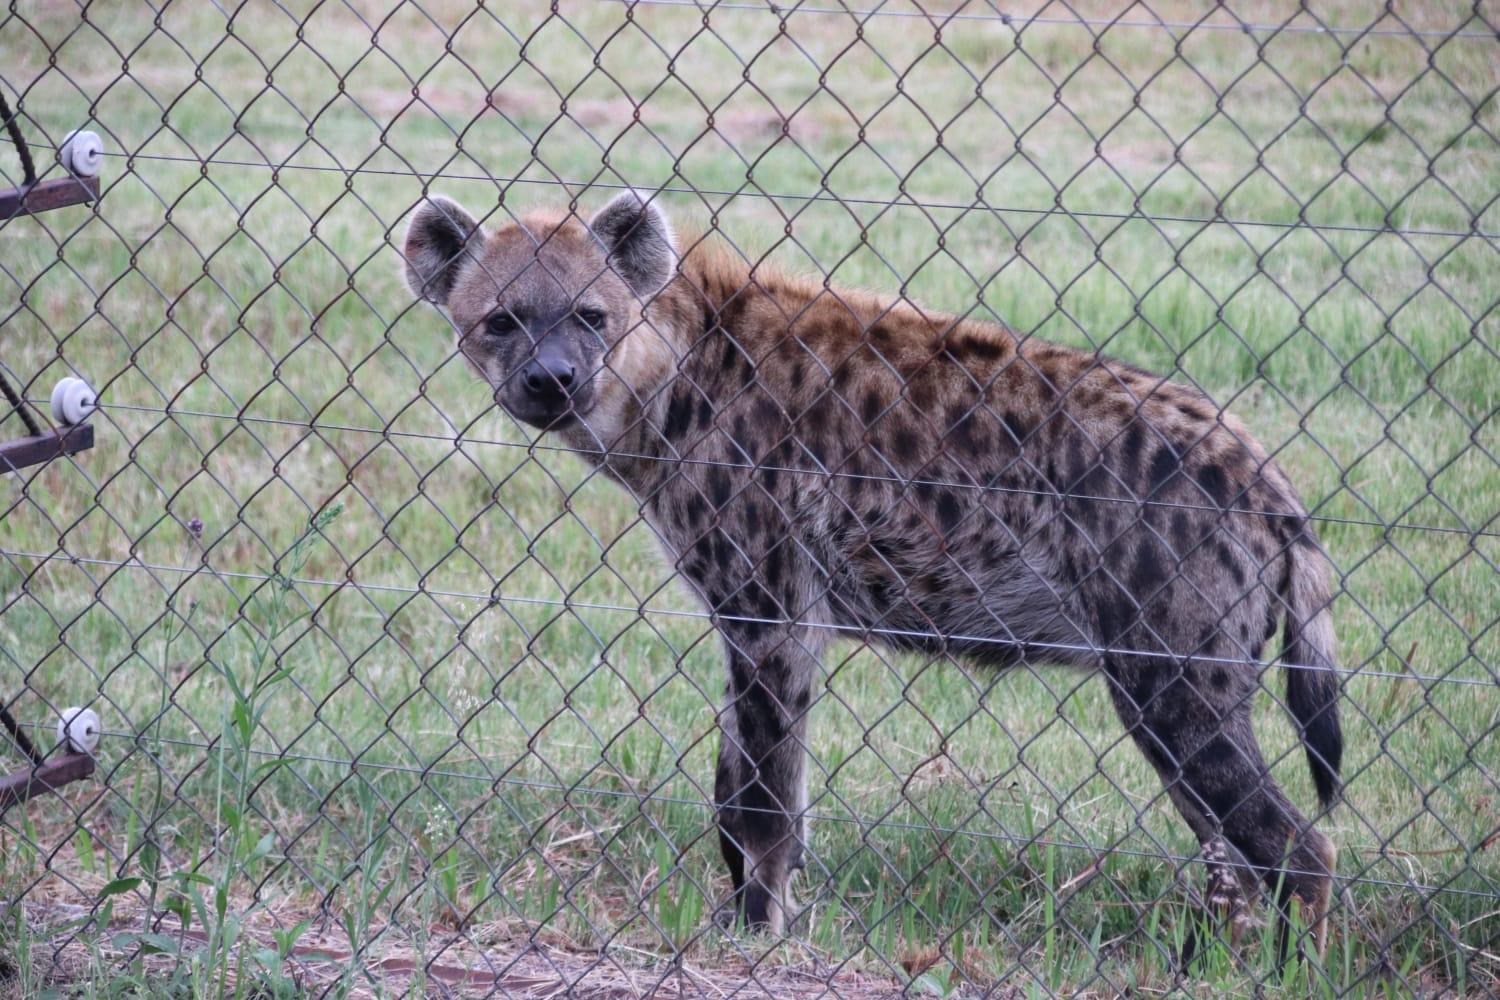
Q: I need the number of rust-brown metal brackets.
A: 3